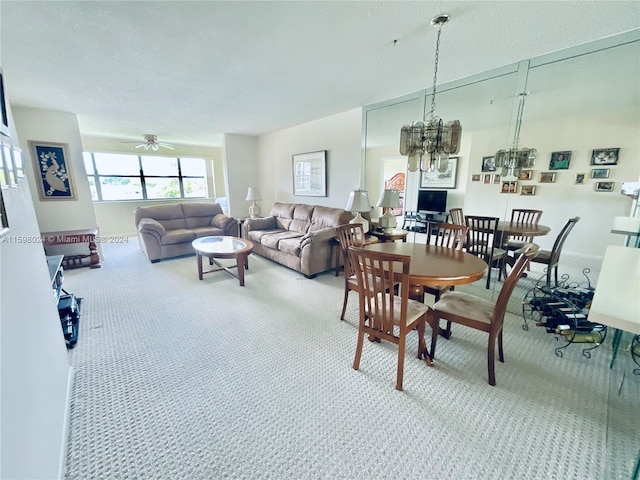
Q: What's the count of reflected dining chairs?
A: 4